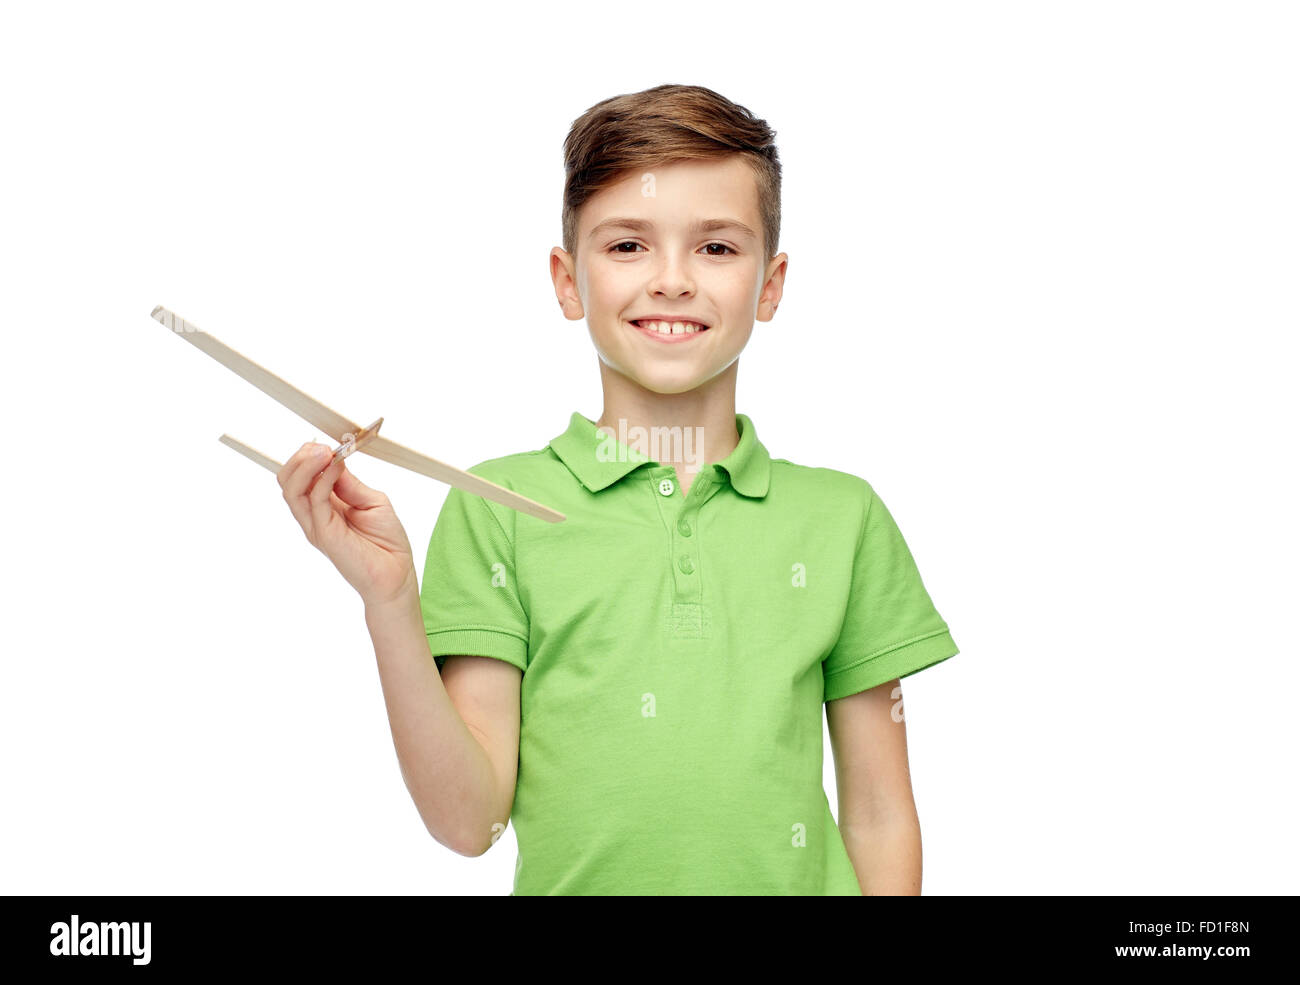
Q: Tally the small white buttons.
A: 1